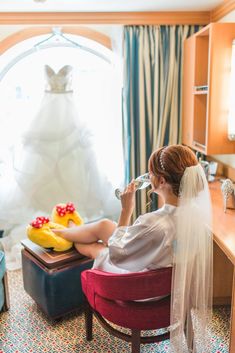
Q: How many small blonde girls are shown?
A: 0